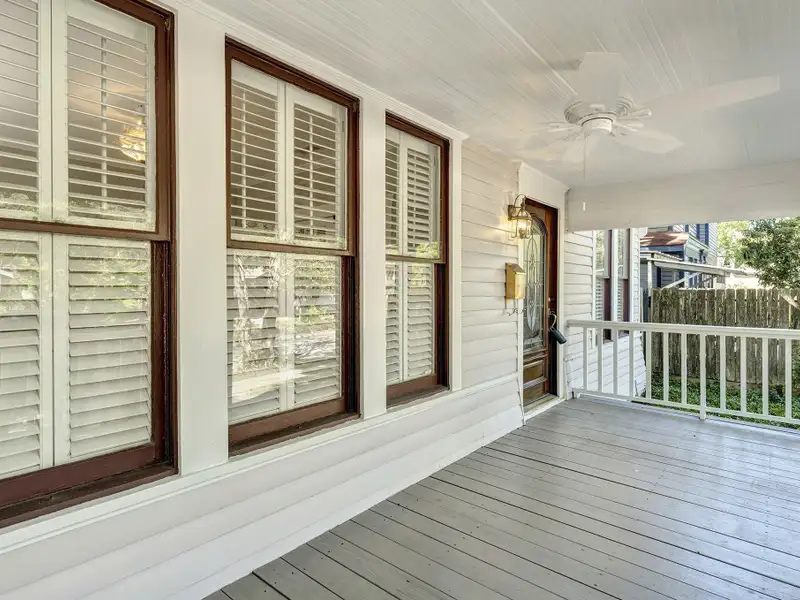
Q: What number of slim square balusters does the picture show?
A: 12